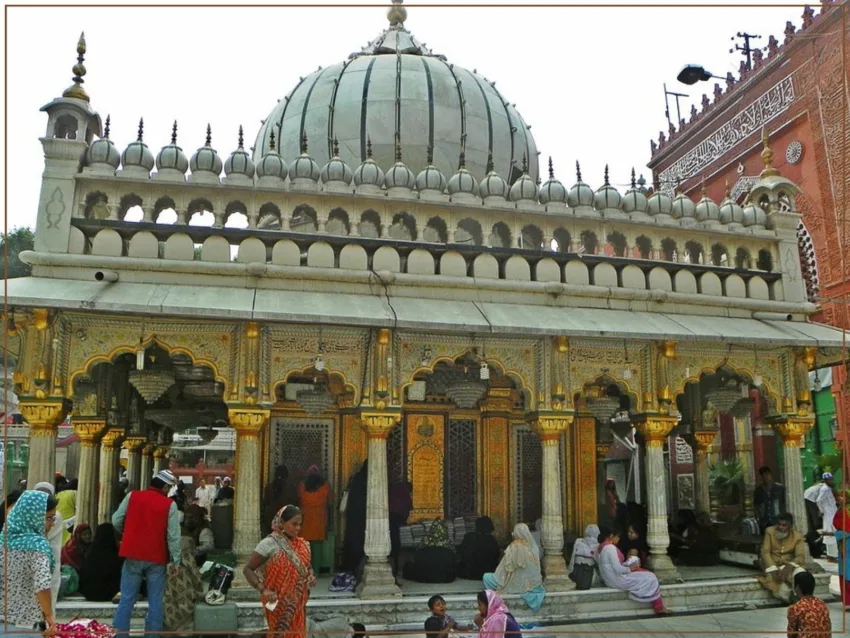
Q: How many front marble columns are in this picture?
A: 6